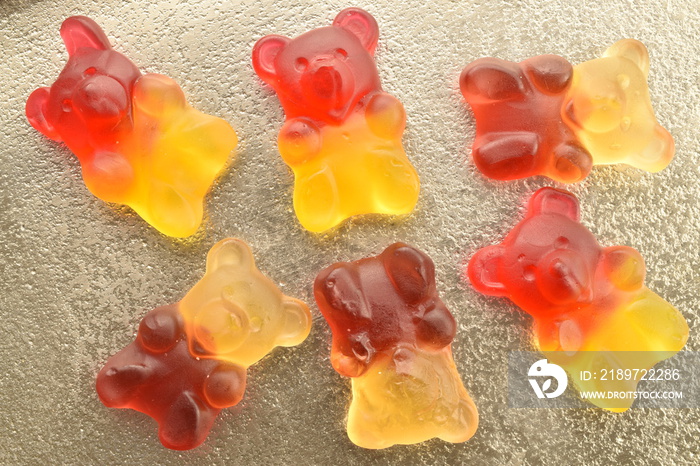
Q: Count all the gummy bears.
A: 6